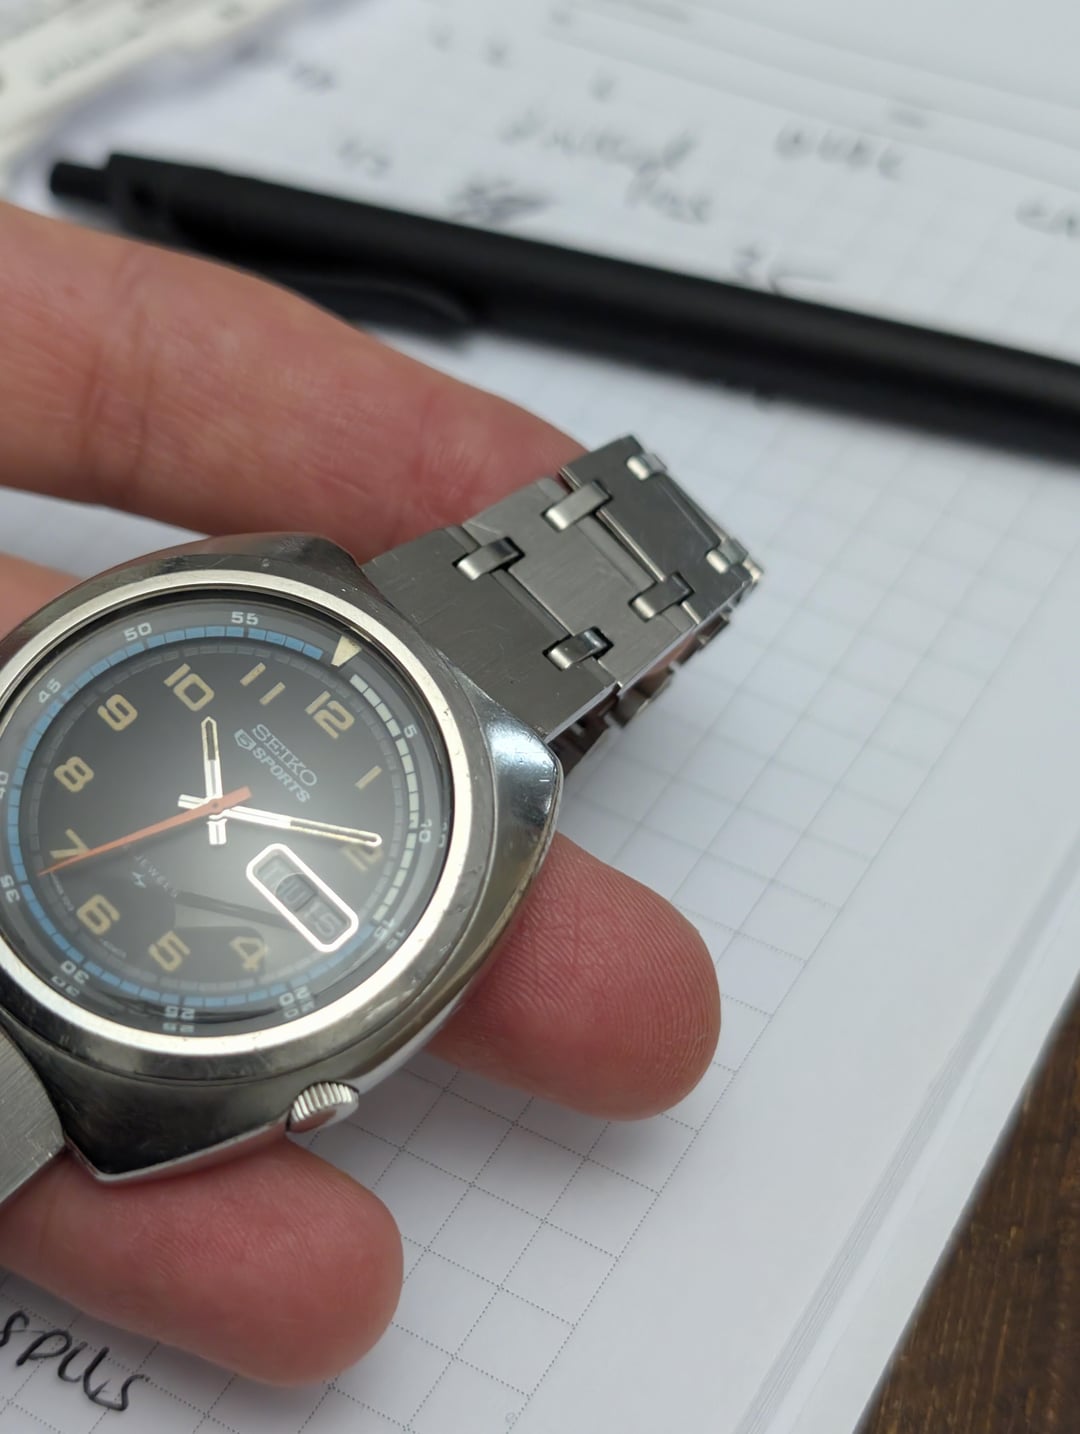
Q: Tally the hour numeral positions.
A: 11